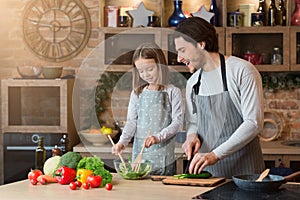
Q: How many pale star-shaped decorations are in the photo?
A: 2